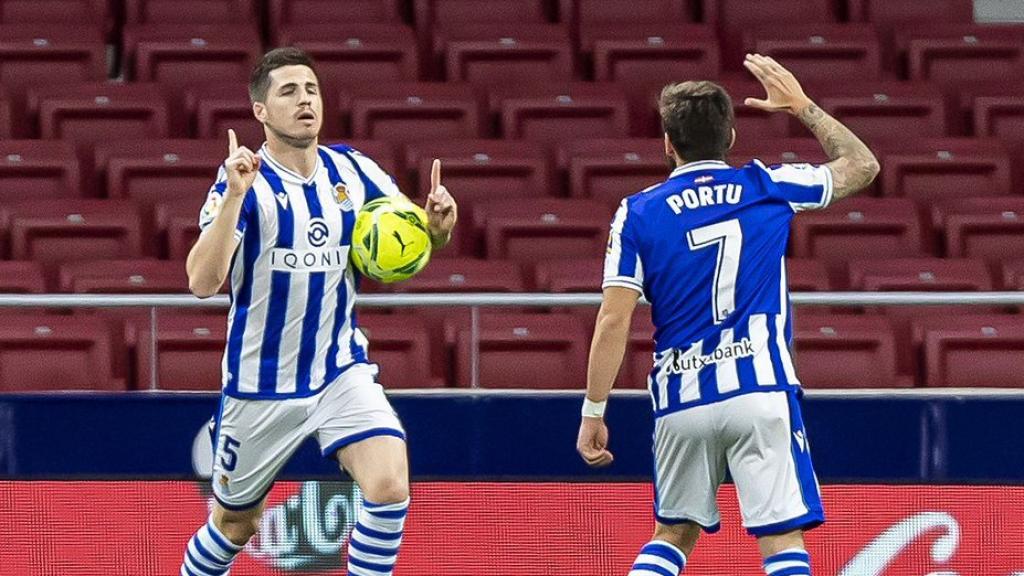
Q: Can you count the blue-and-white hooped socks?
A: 4